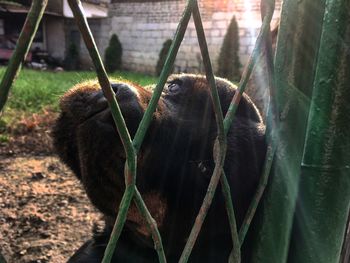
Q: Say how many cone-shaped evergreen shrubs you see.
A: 4